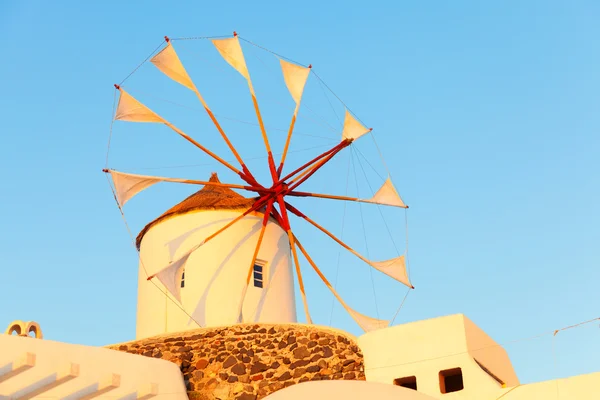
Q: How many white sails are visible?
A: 10